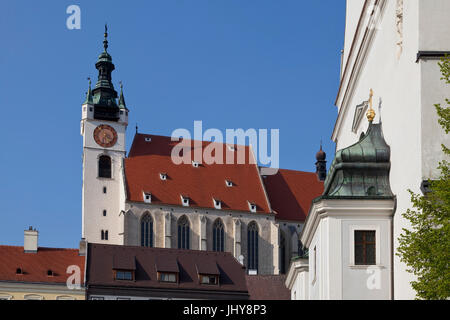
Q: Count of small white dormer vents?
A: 9